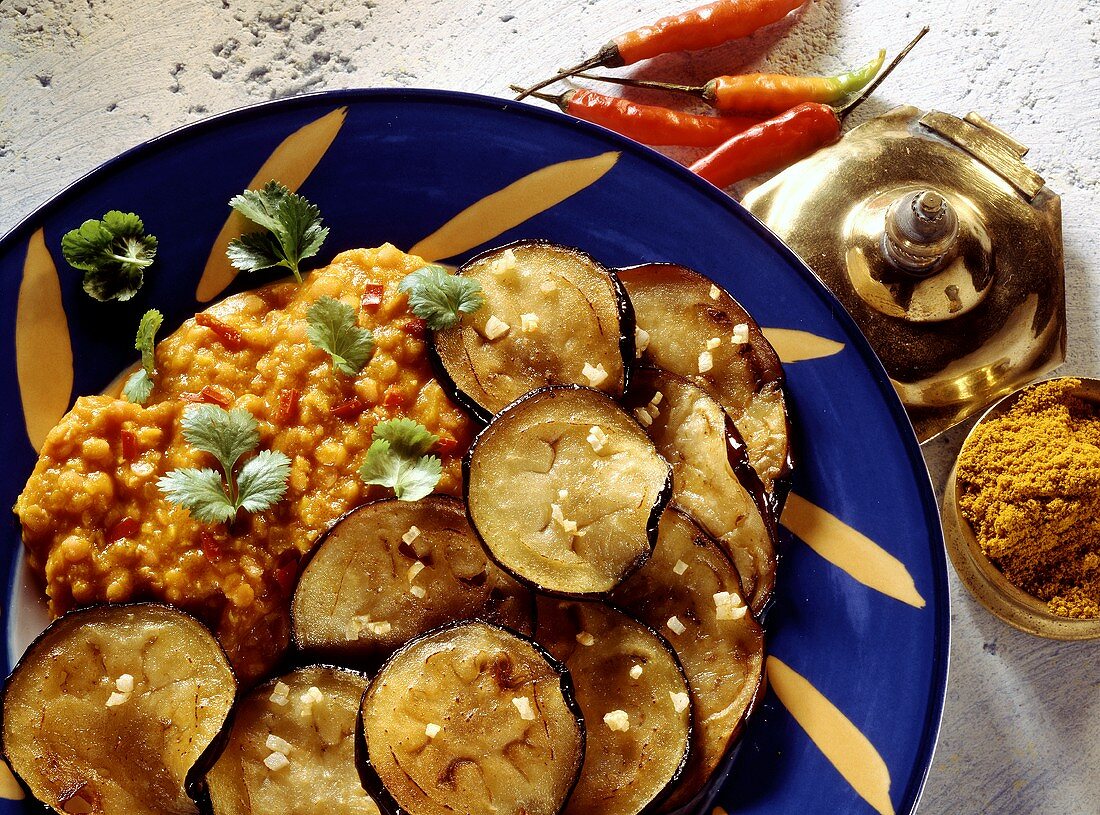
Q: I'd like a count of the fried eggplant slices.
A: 10